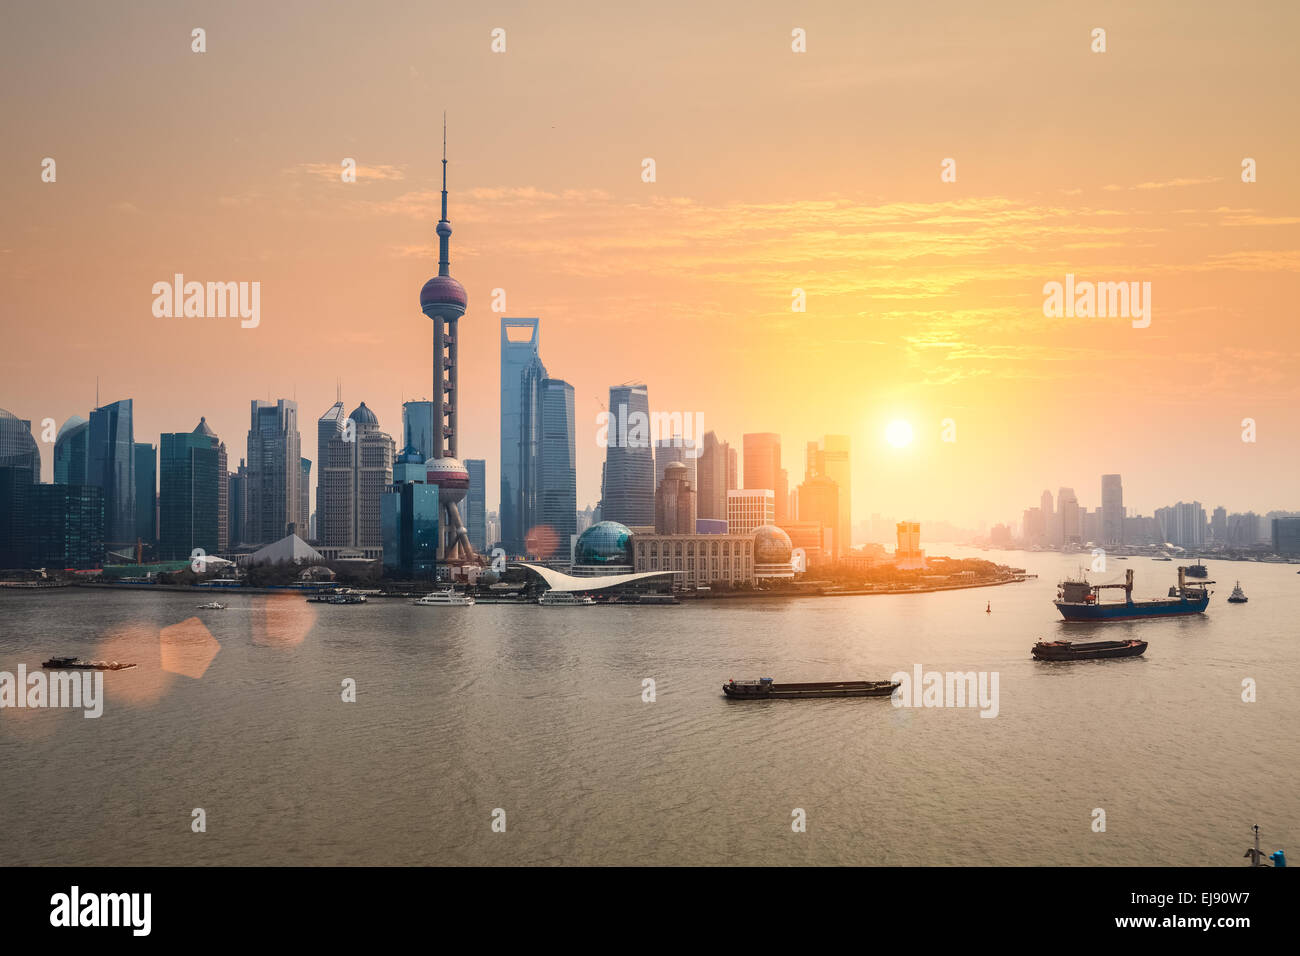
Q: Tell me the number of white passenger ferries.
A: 2